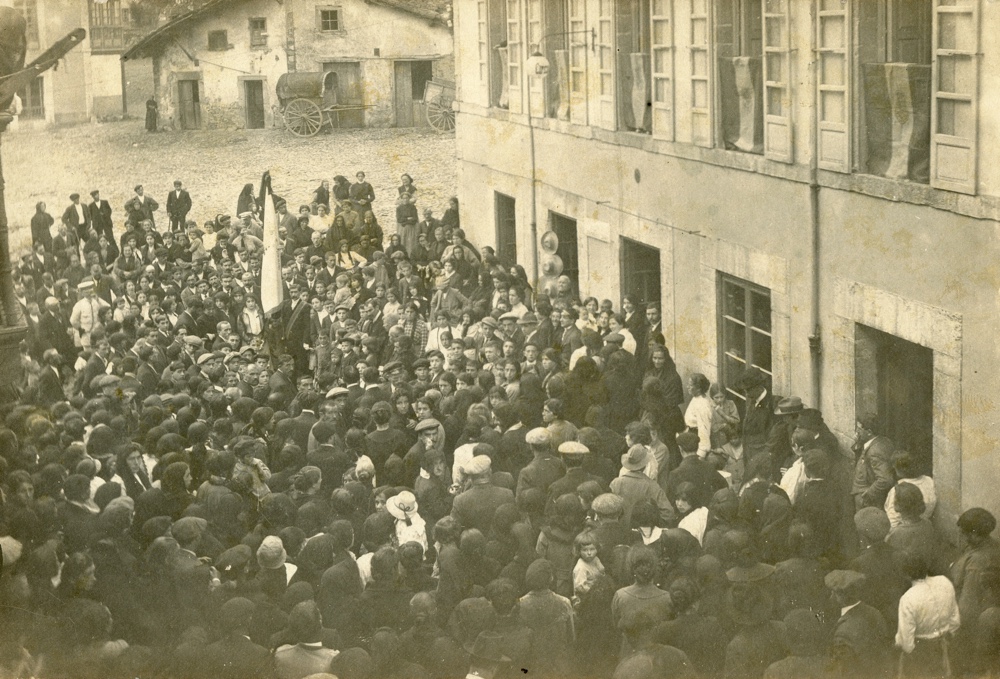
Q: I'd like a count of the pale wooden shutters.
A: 10